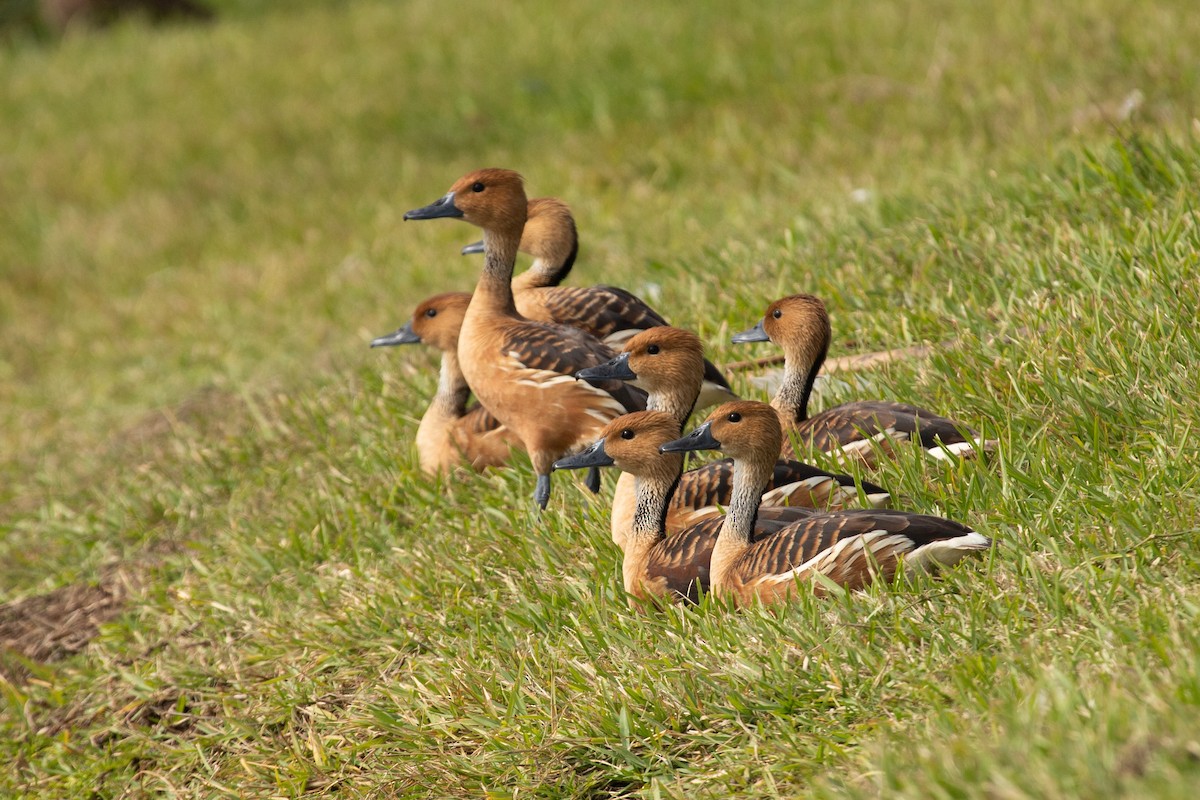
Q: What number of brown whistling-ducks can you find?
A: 7